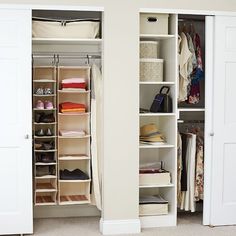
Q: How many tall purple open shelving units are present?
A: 0